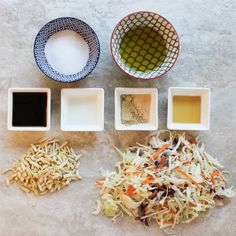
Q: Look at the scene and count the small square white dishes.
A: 4